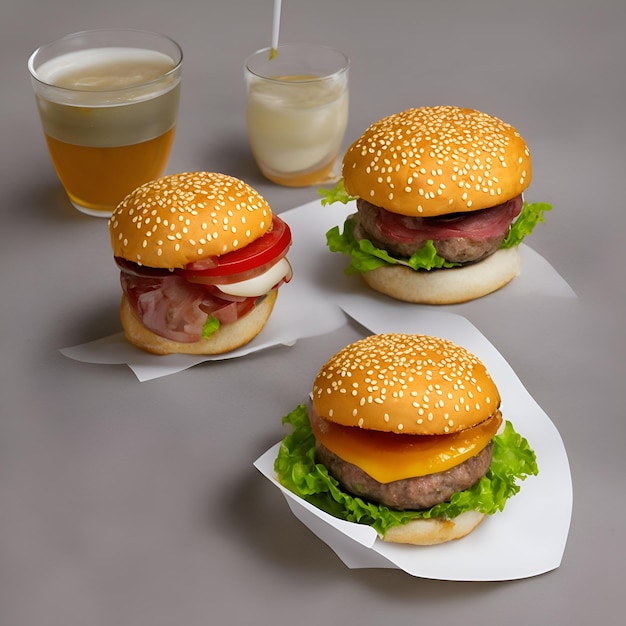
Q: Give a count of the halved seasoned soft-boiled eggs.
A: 0